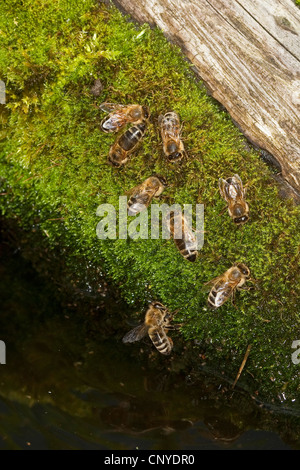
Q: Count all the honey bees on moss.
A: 8